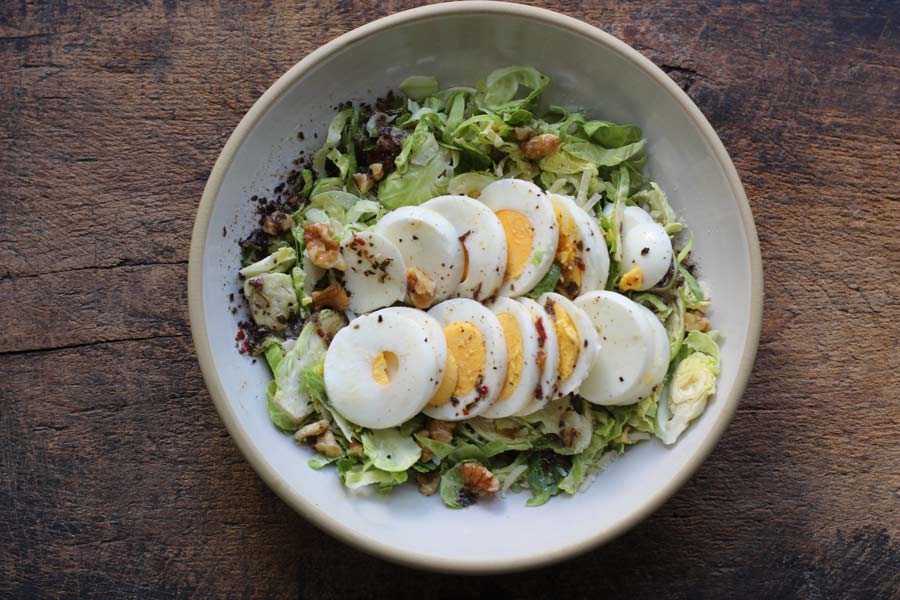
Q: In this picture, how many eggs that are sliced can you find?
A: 2